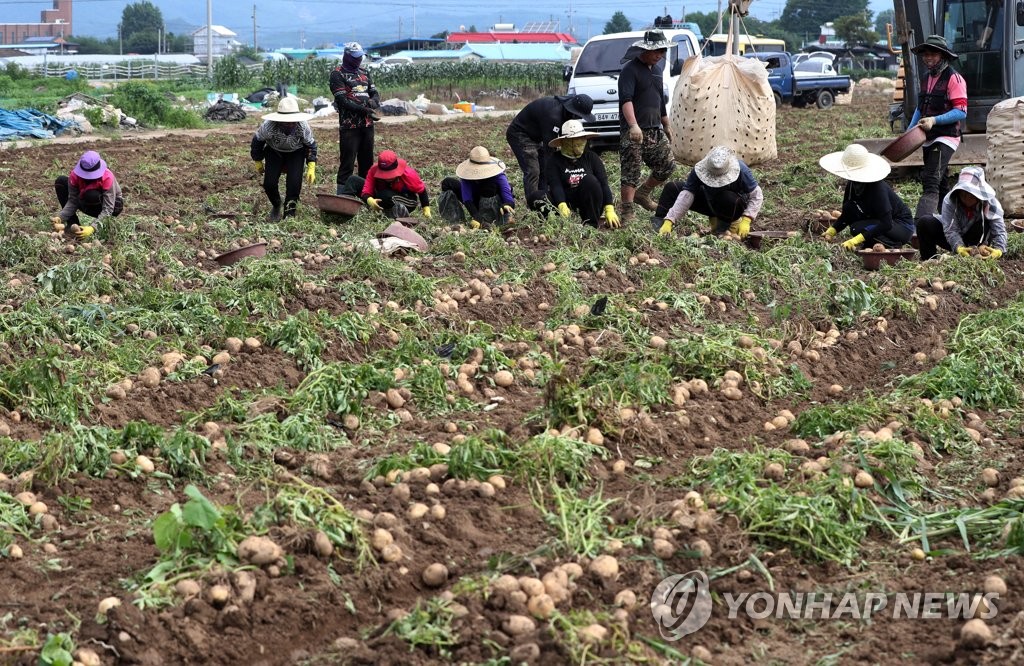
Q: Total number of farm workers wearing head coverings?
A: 12